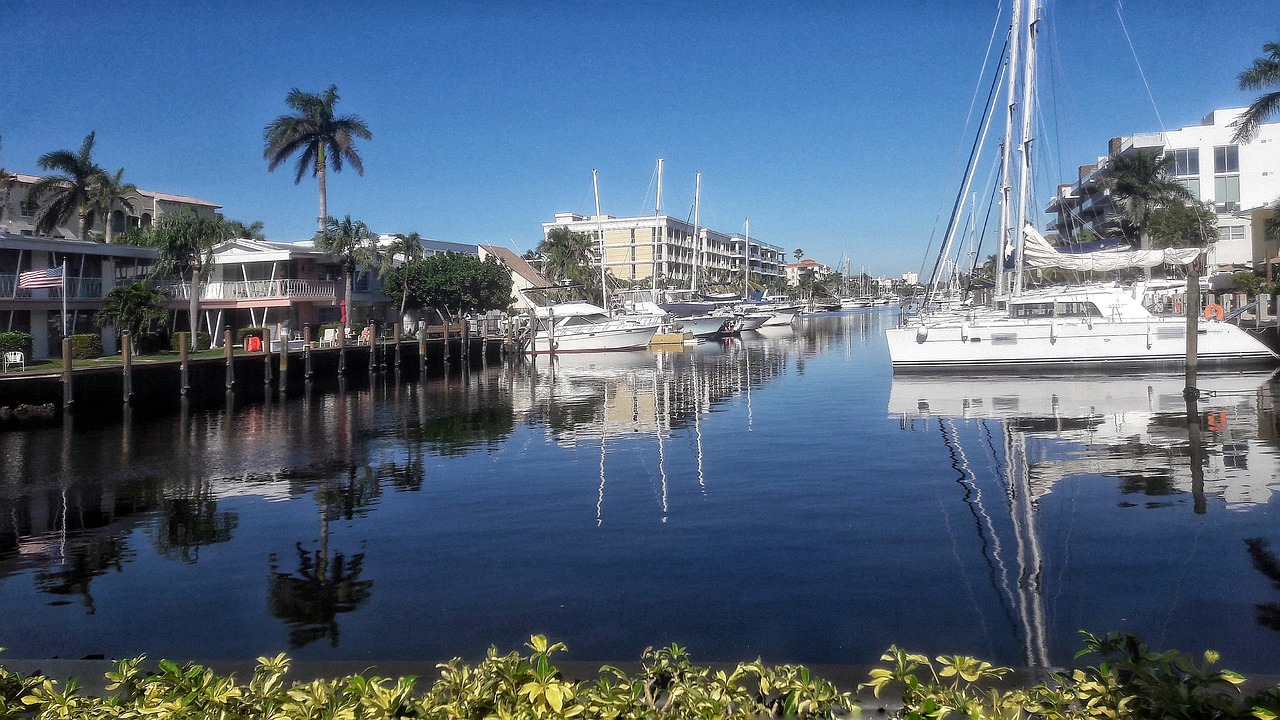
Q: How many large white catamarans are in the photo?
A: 1